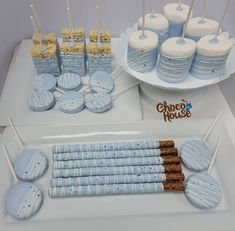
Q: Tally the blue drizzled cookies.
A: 10